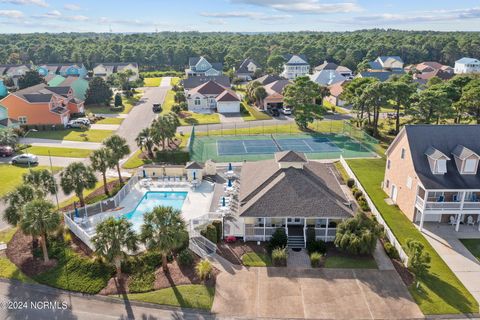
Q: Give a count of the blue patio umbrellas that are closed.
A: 6